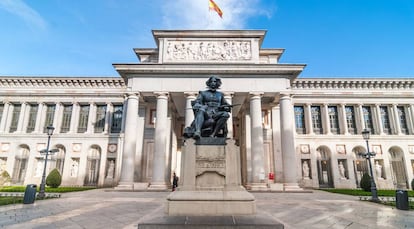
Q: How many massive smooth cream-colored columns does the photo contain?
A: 6